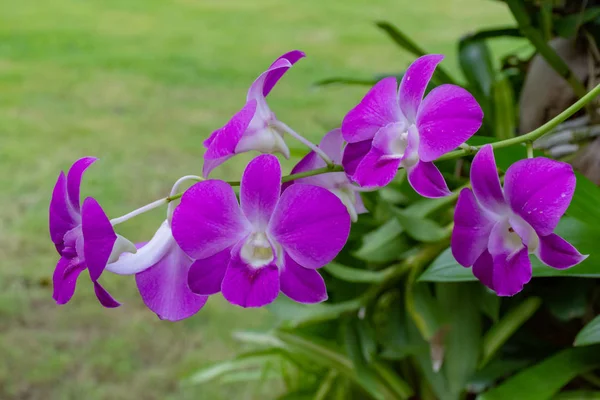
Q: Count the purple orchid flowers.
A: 7